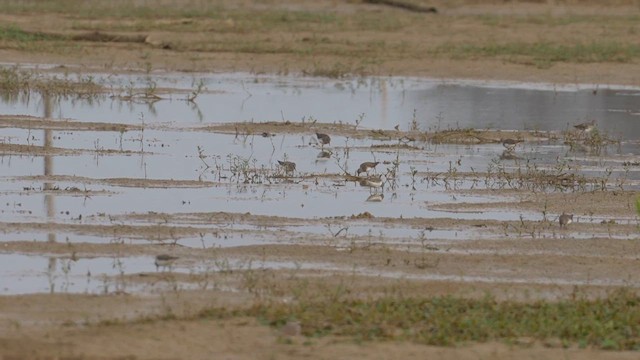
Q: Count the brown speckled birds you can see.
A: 8